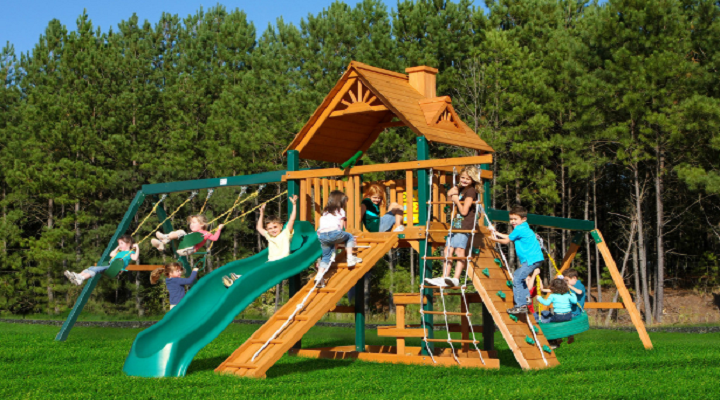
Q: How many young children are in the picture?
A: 11